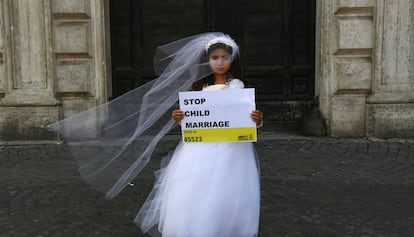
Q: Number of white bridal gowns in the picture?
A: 1